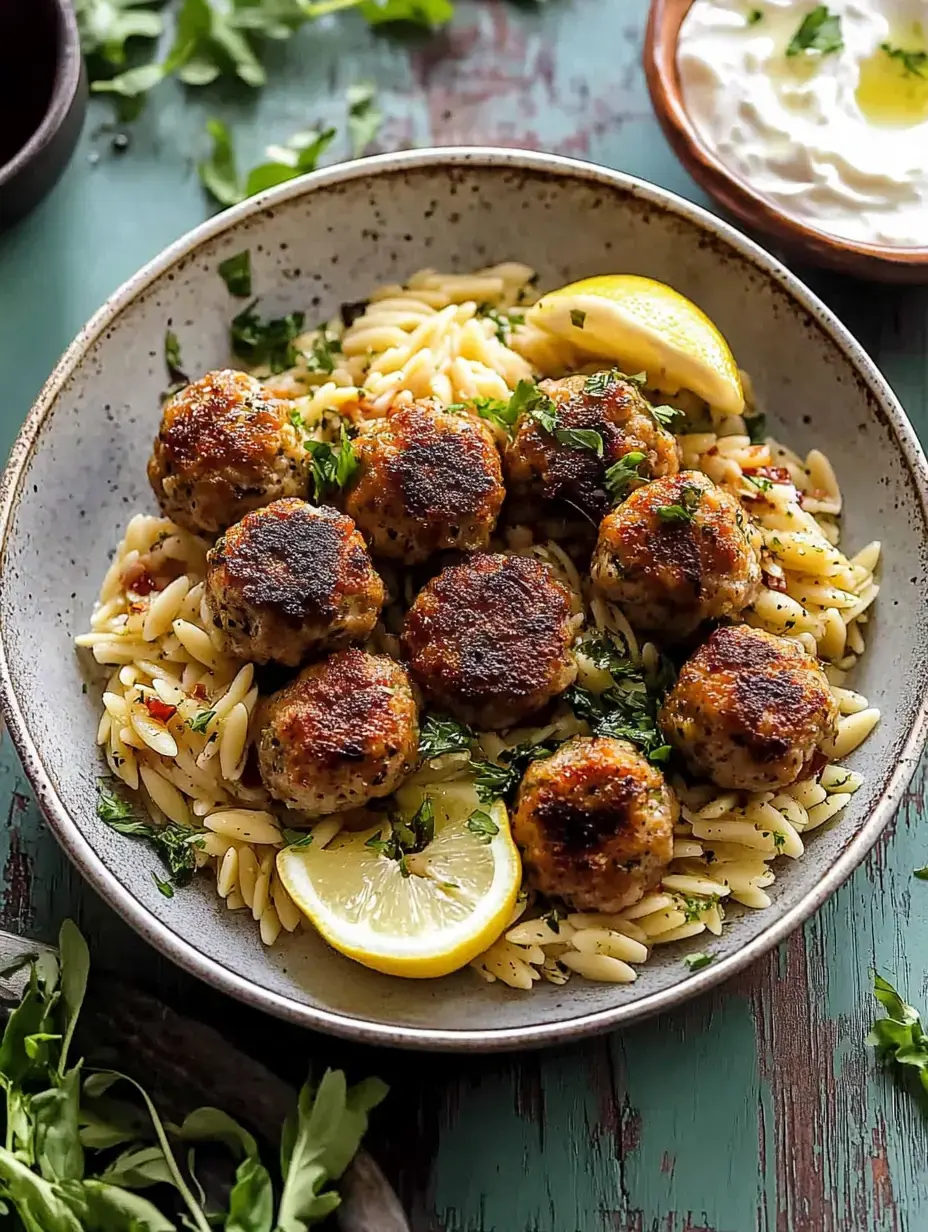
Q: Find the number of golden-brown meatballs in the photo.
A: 9